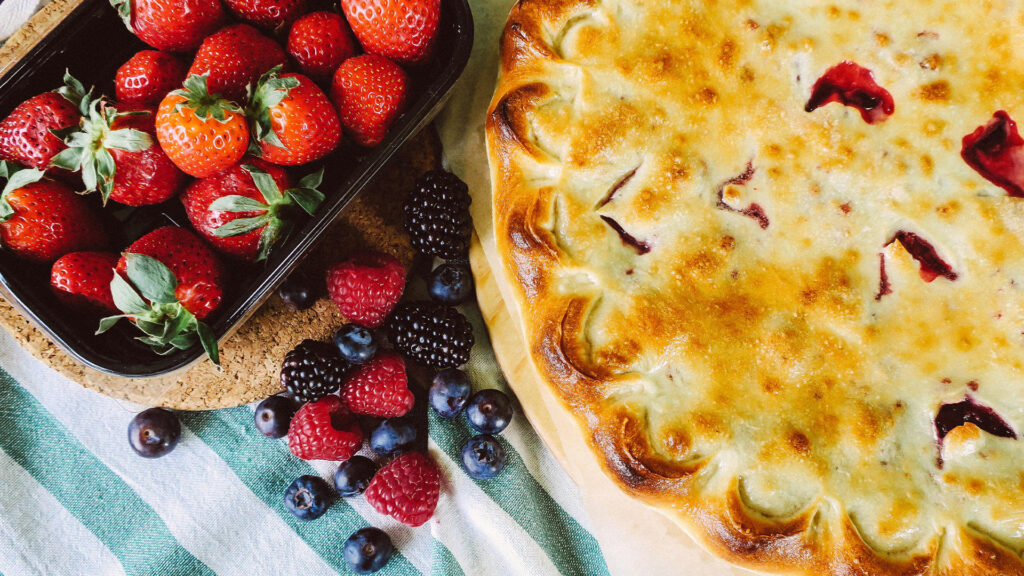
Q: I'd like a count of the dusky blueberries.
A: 12